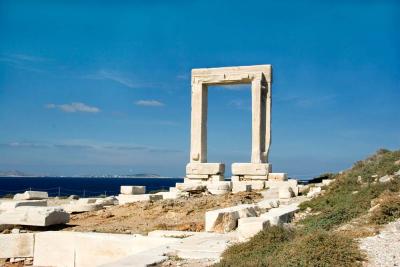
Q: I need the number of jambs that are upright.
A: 2